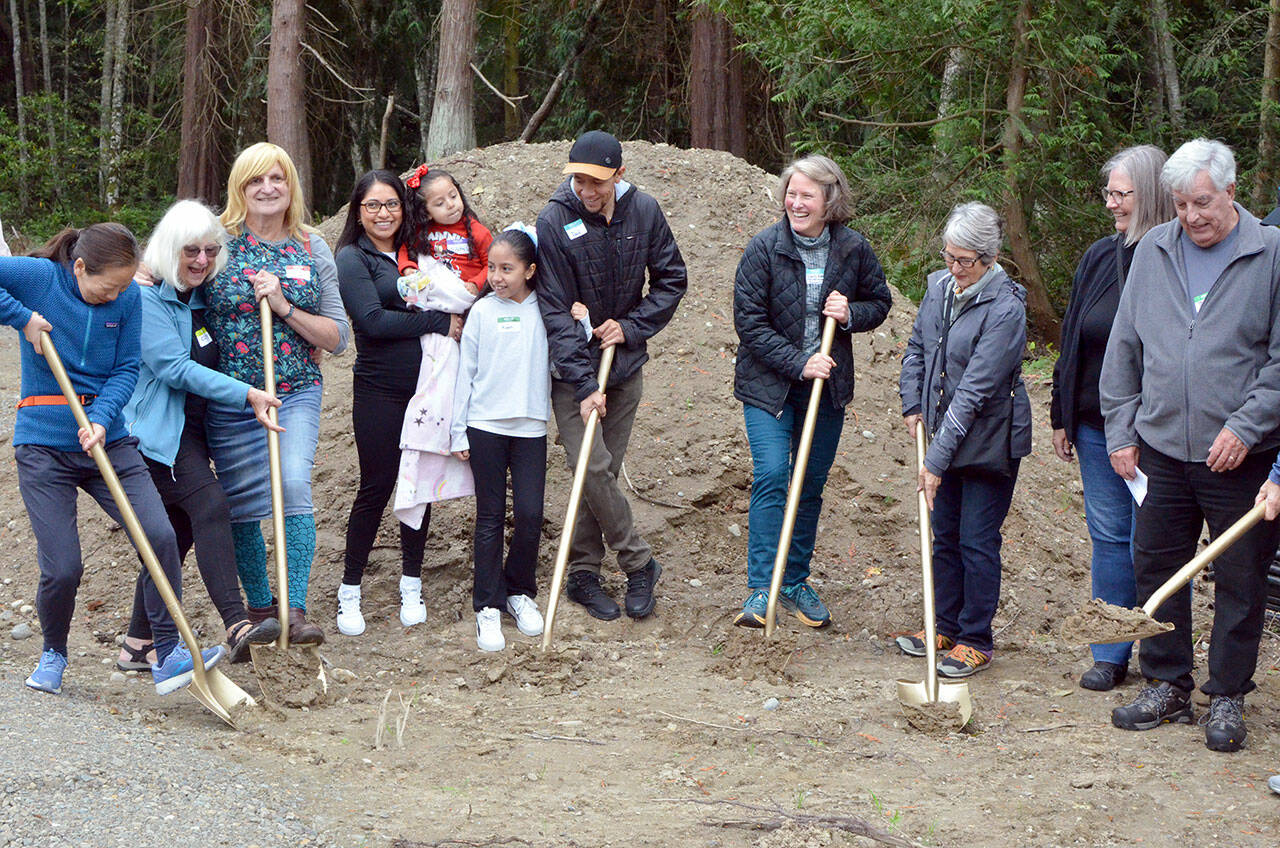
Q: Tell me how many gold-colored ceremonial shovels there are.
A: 6